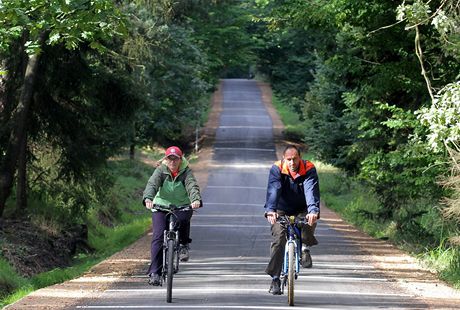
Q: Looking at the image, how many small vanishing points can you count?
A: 1